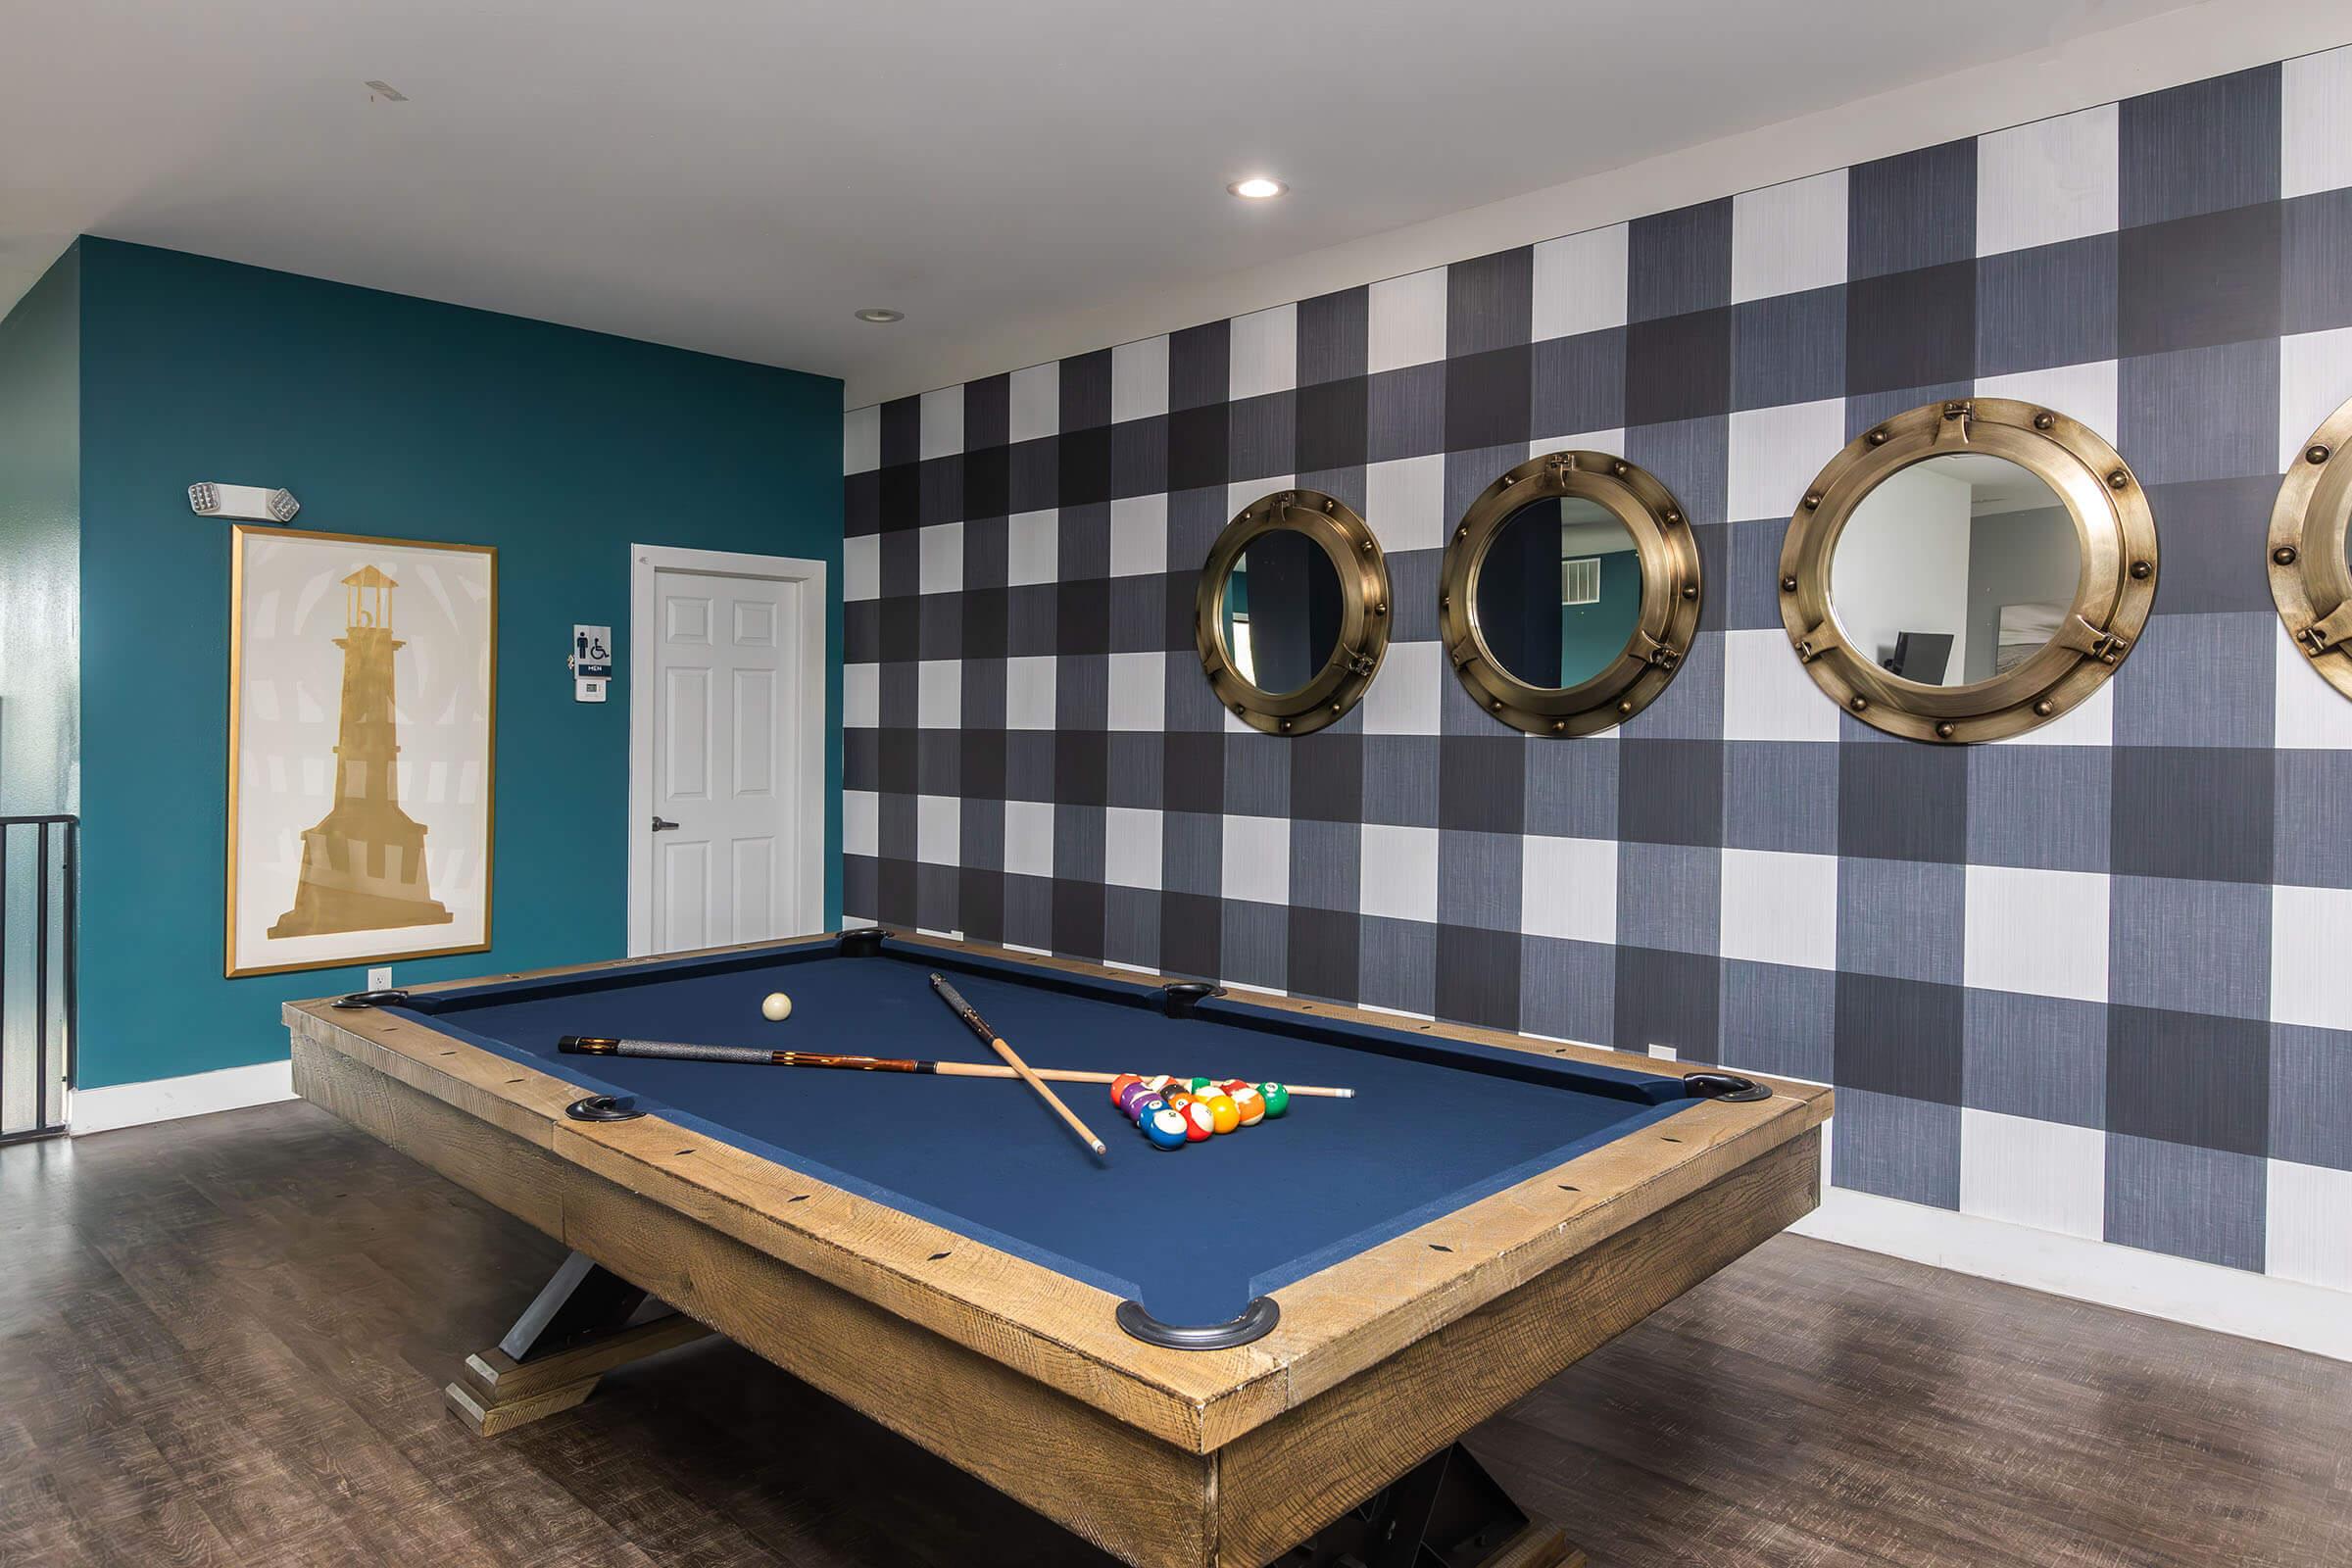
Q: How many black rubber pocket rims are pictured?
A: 6